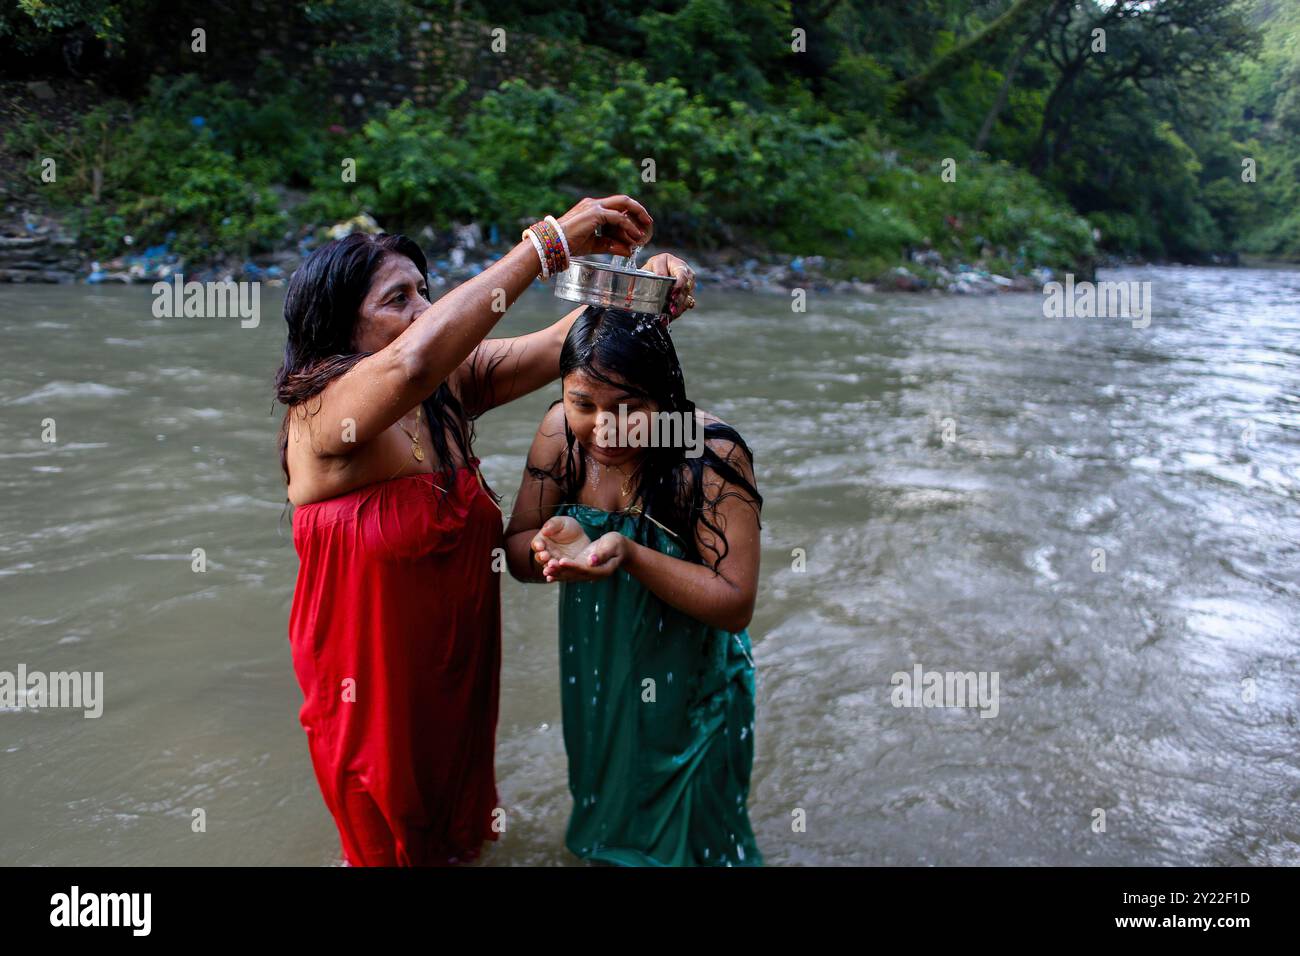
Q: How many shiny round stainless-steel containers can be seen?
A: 1